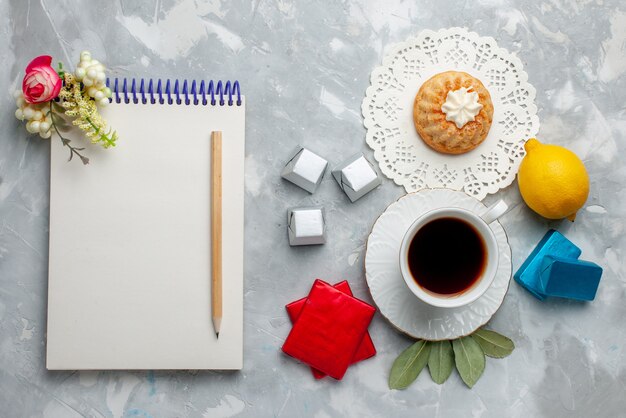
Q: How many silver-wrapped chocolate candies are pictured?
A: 3